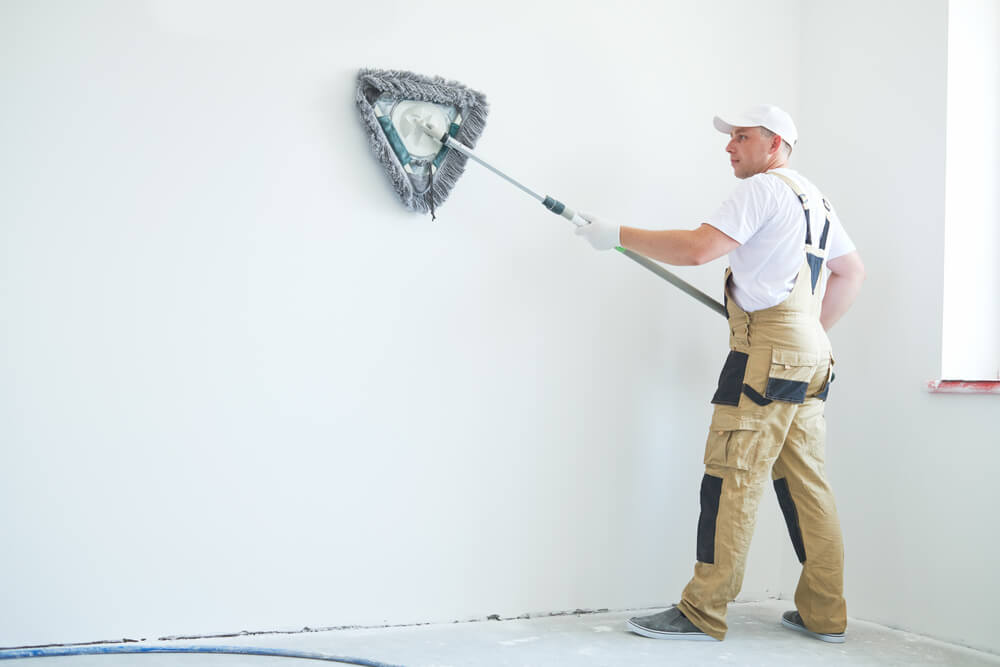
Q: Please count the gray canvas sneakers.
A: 2